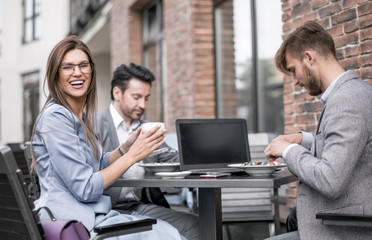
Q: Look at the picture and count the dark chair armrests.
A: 2